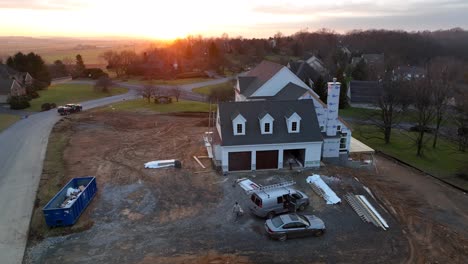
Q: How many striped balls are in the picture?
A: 0